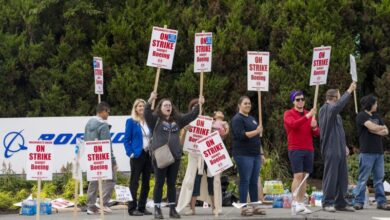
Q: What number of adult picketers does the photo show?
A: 8